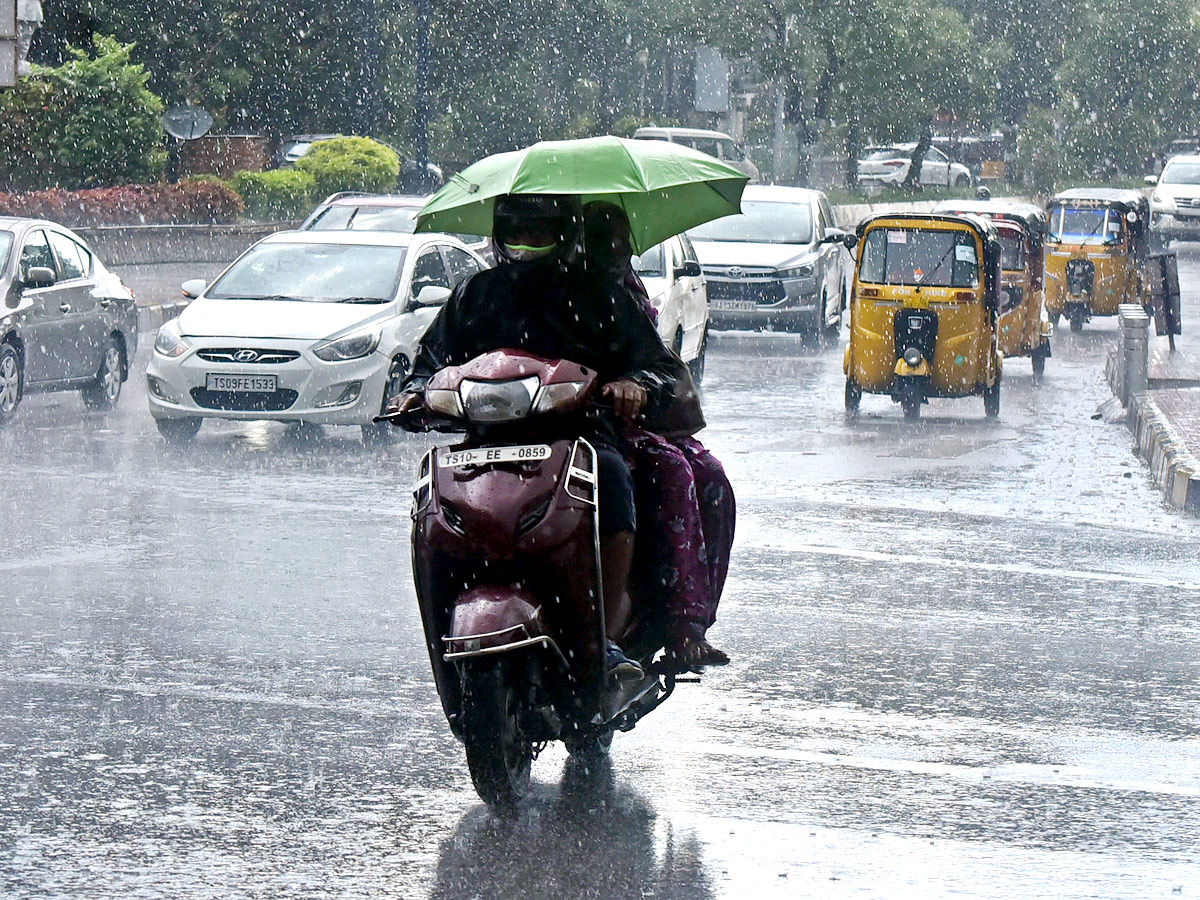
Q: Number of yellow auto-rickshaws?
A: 3